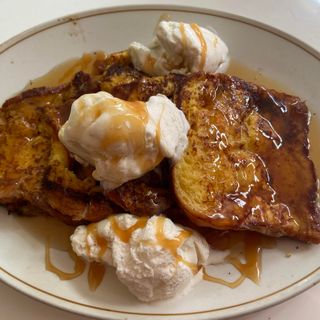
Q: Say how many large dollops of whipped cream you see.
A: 3